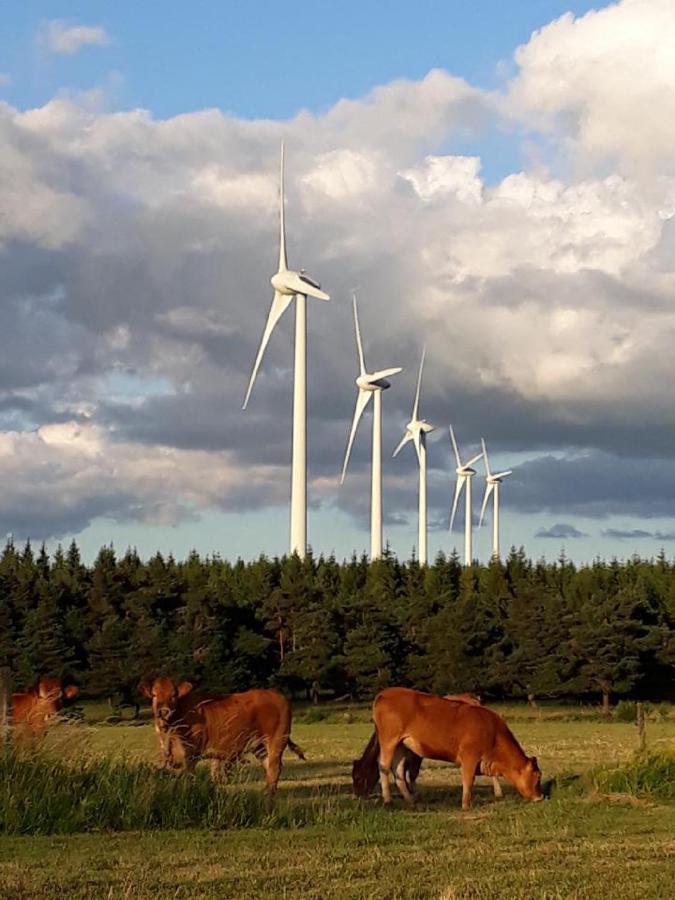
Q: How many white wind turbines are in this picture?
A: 5